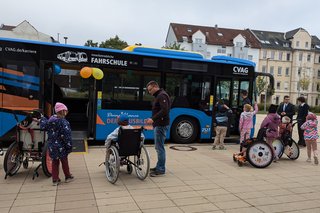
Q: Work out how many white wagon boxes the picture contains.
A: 0